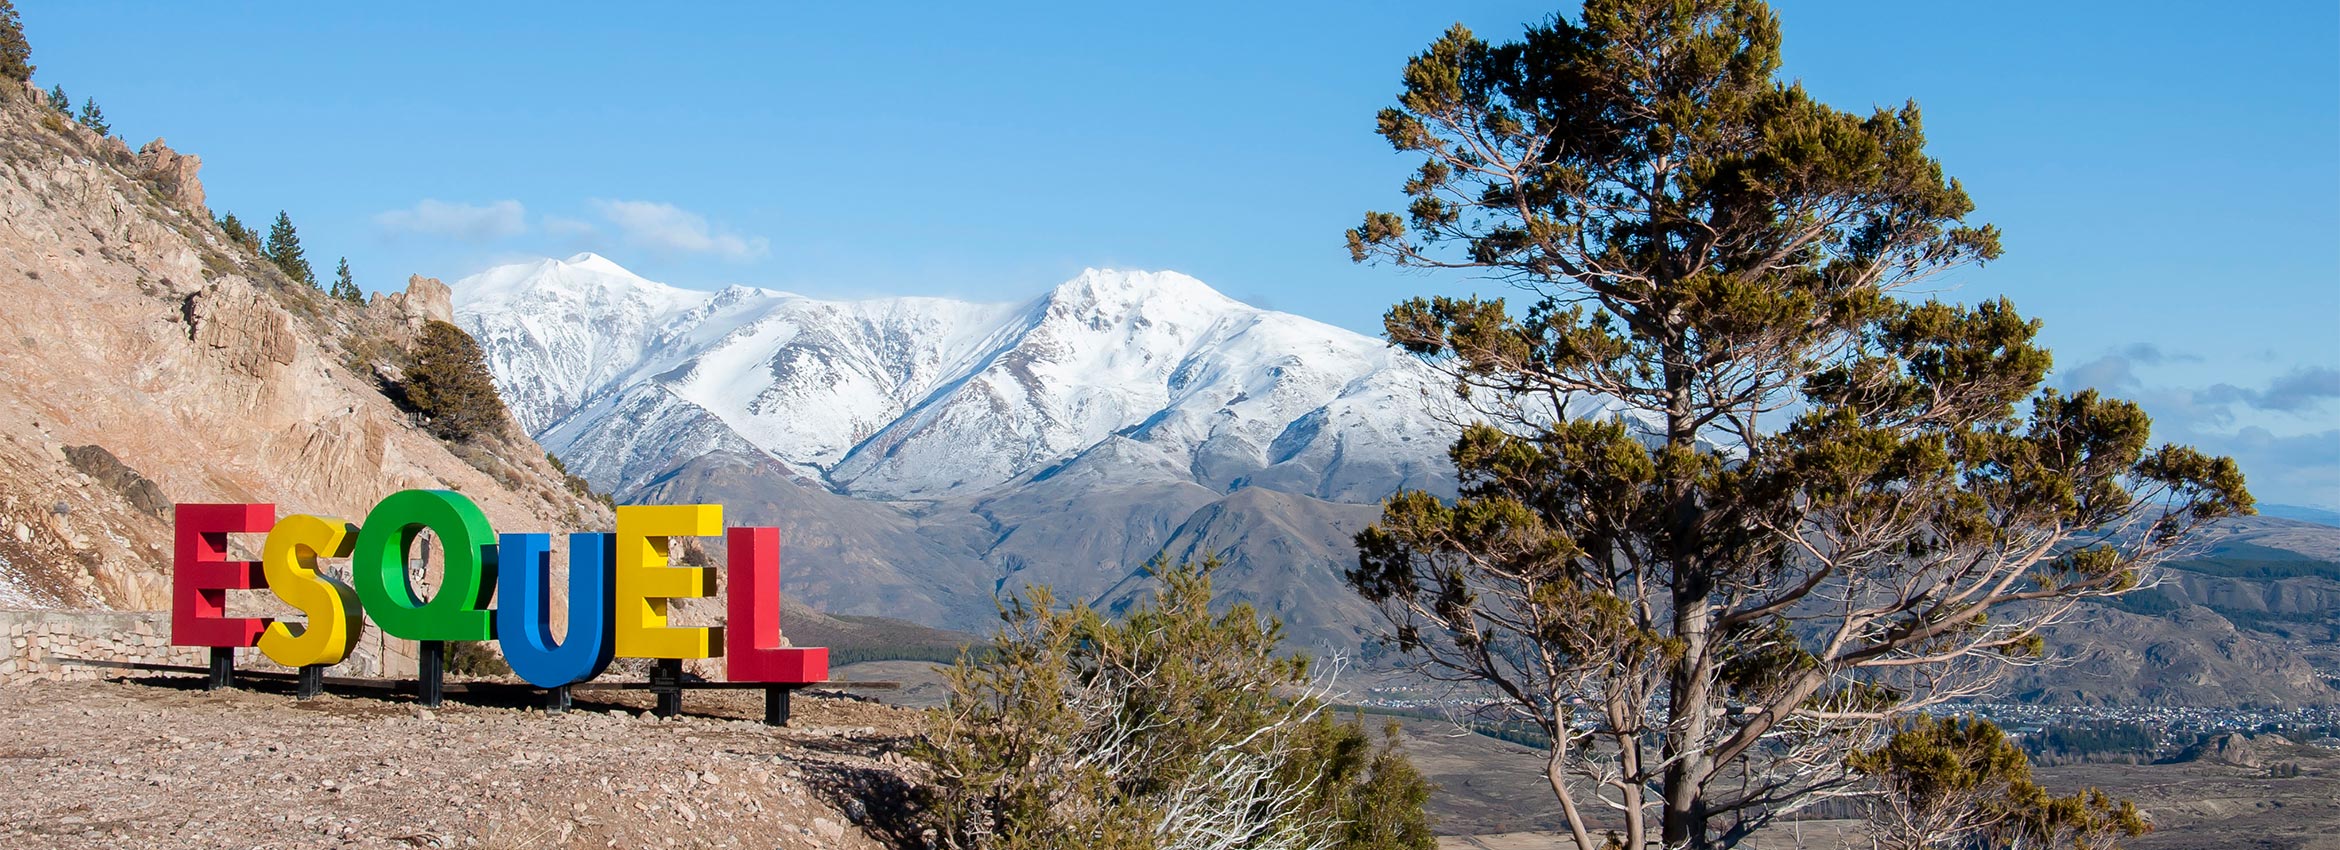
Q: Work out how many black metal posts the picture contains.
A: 6